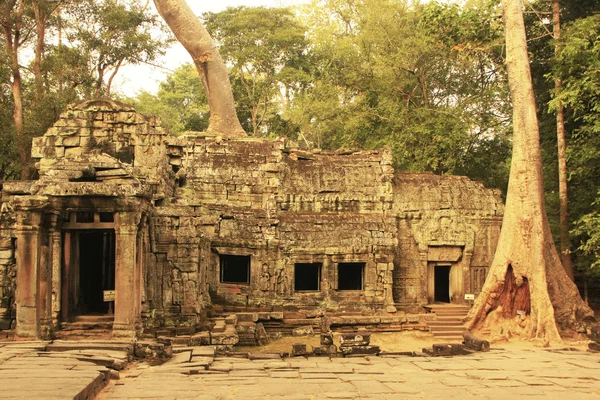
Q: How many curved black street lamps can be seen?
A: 0